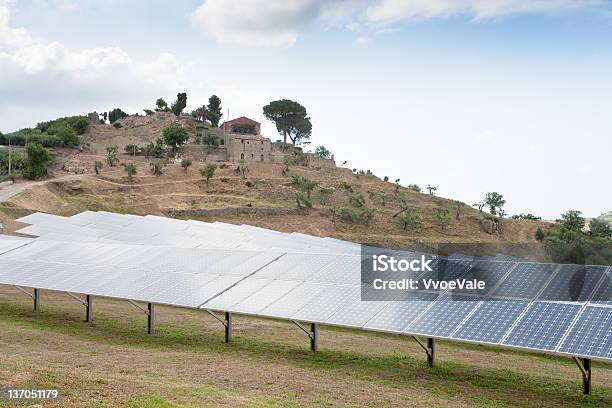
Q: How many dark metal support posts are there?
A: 7